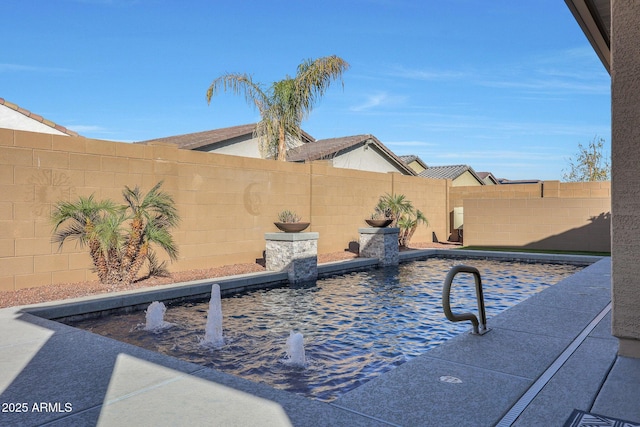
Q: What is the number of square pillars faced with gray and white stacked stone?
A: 2